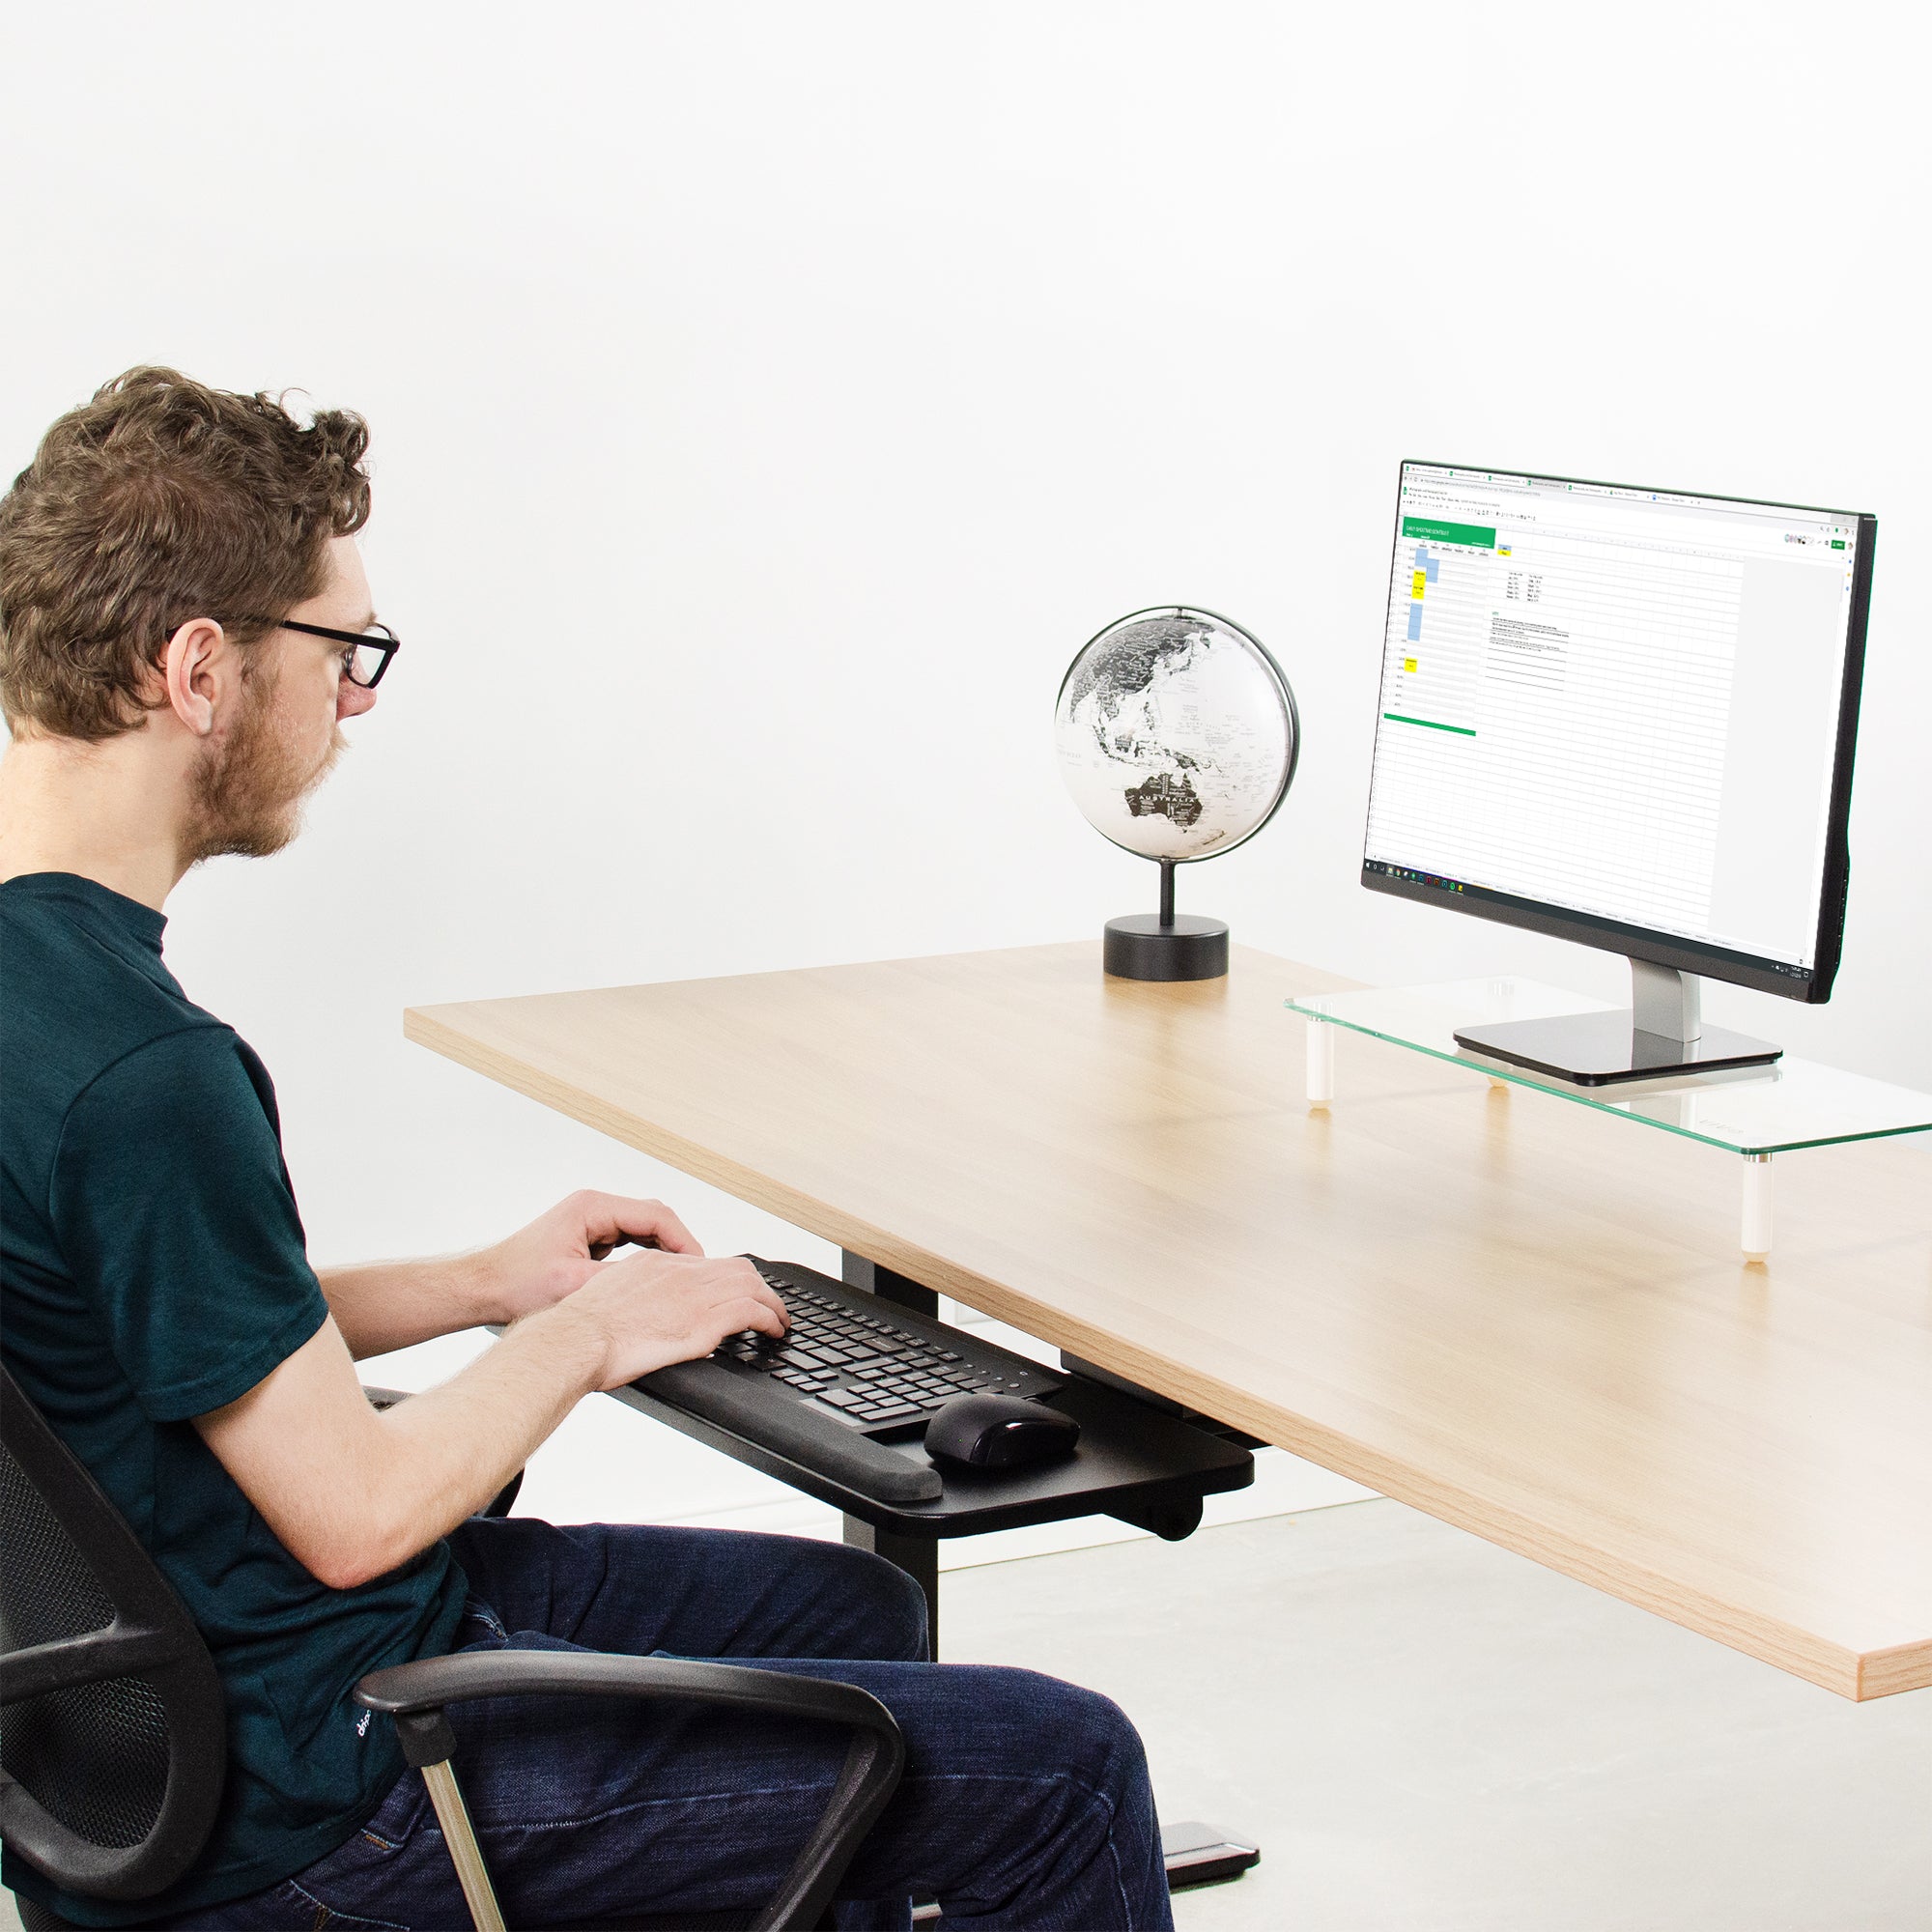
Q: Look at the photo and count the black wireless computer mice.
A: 1